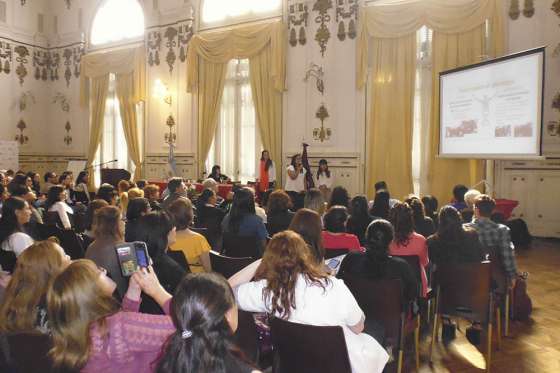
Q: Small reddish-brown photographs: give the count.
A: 4